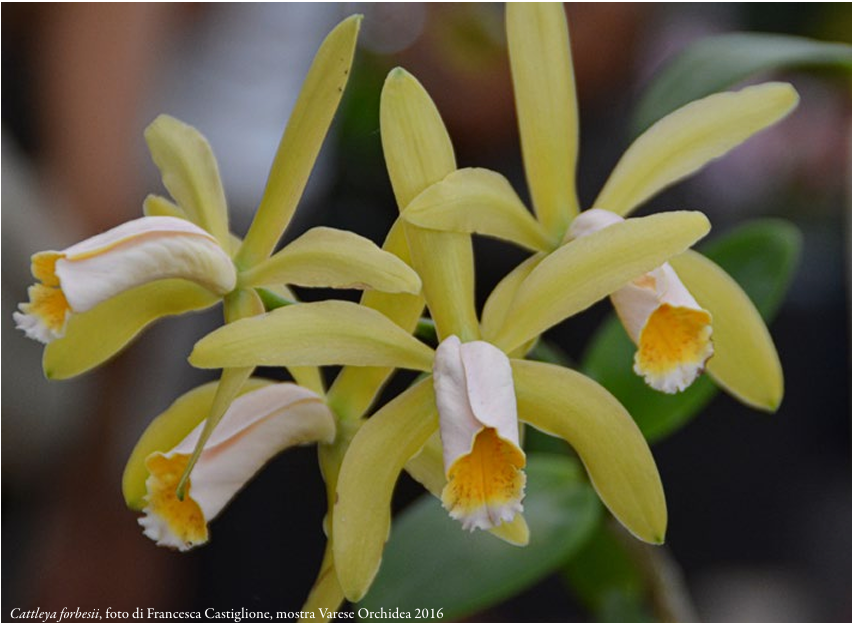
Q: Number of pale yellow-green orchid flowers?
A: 4